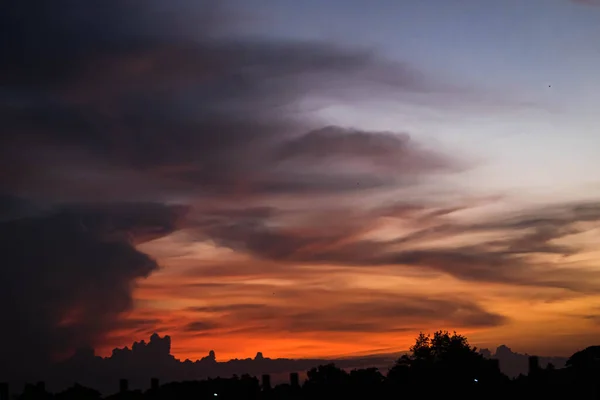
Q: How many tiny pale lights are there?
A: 2